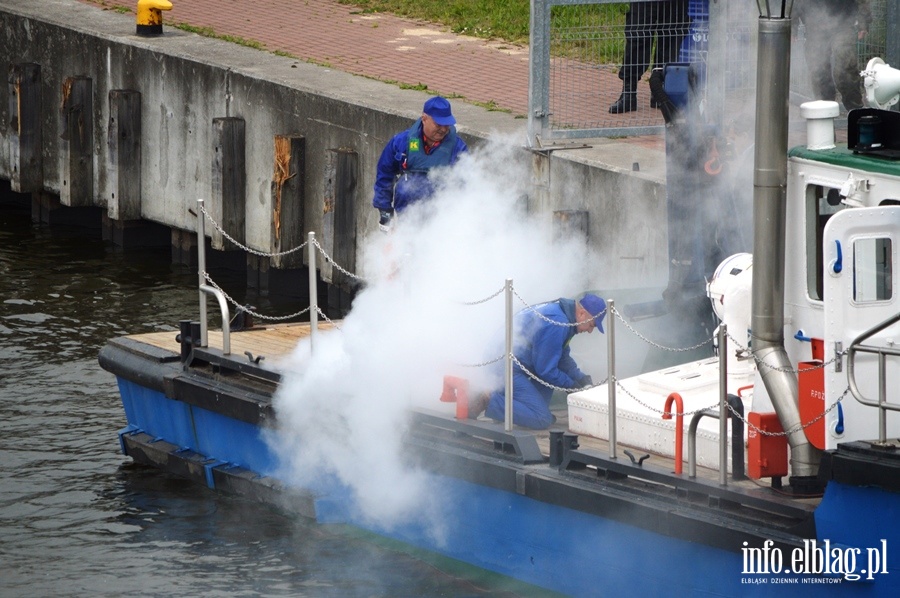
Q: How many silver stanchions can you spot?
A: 5